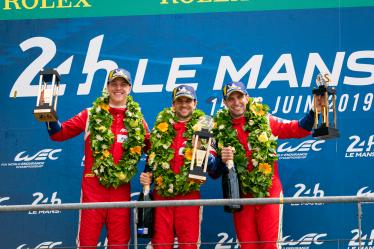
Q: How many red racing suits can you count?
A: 3